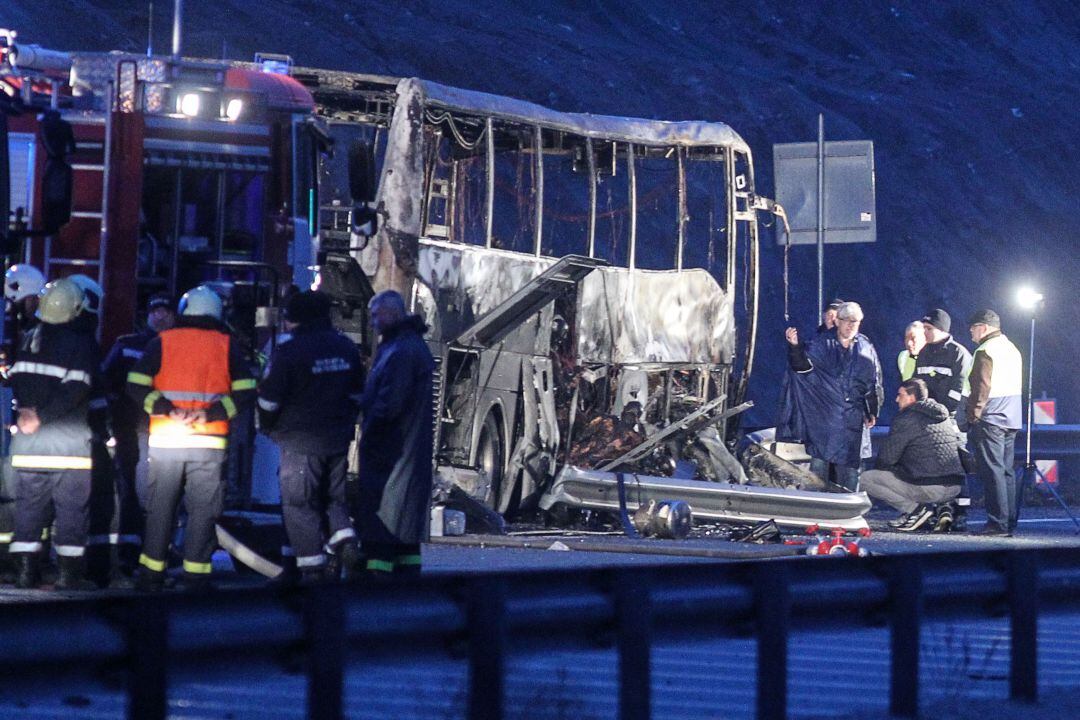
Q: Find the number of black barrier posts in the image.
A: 7